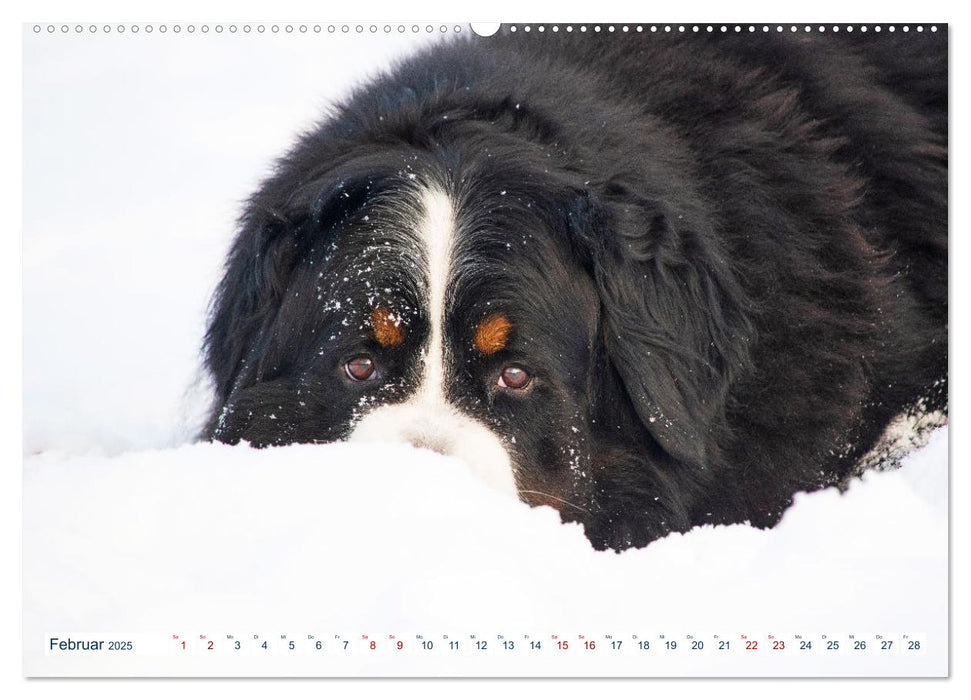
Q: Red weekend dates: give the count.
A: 8